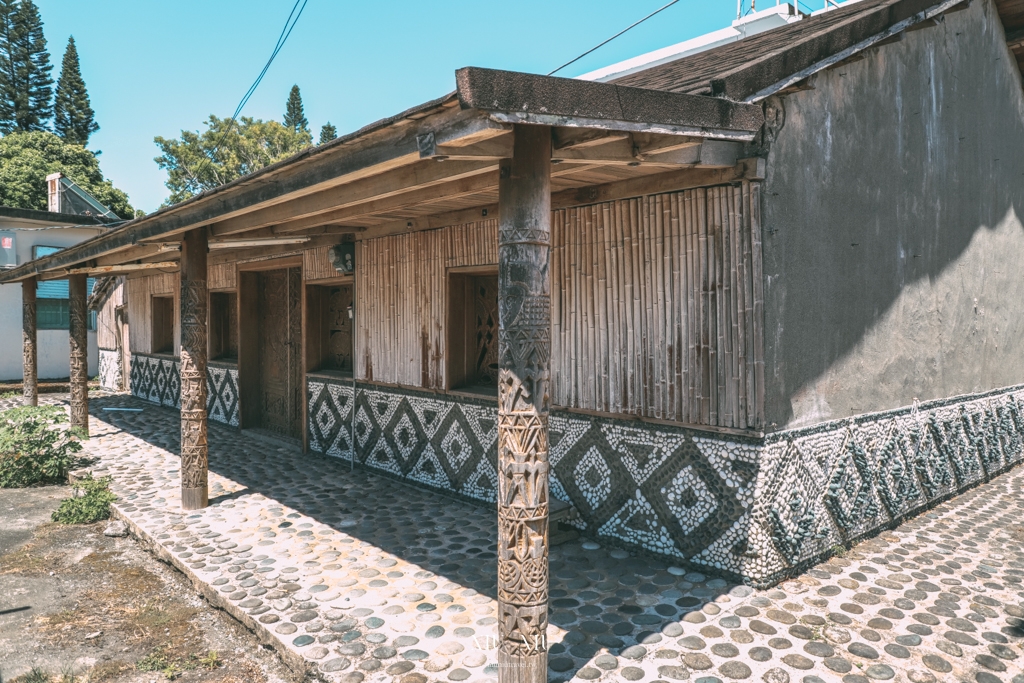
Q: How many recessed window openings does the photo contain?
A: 4